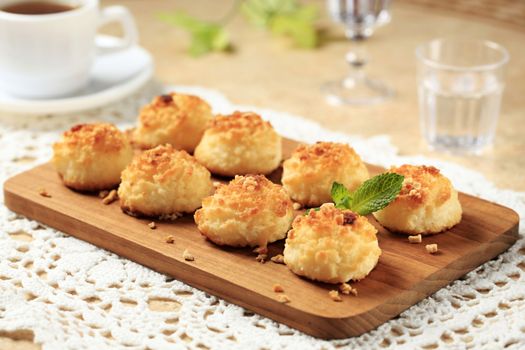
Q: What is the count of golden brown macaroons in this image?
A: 8